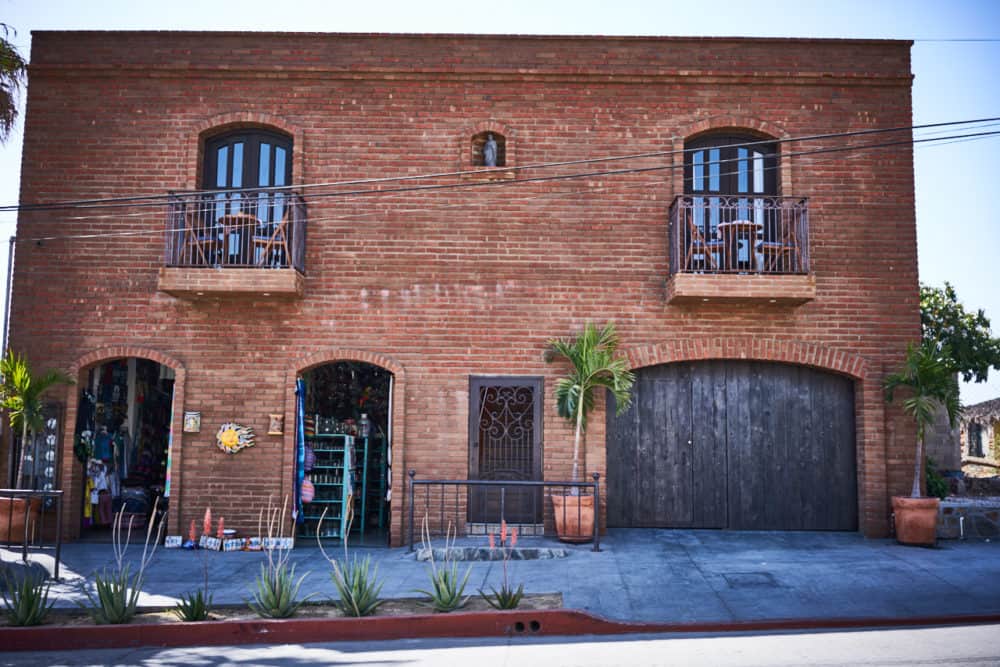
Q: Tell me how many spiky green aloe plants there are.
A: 7